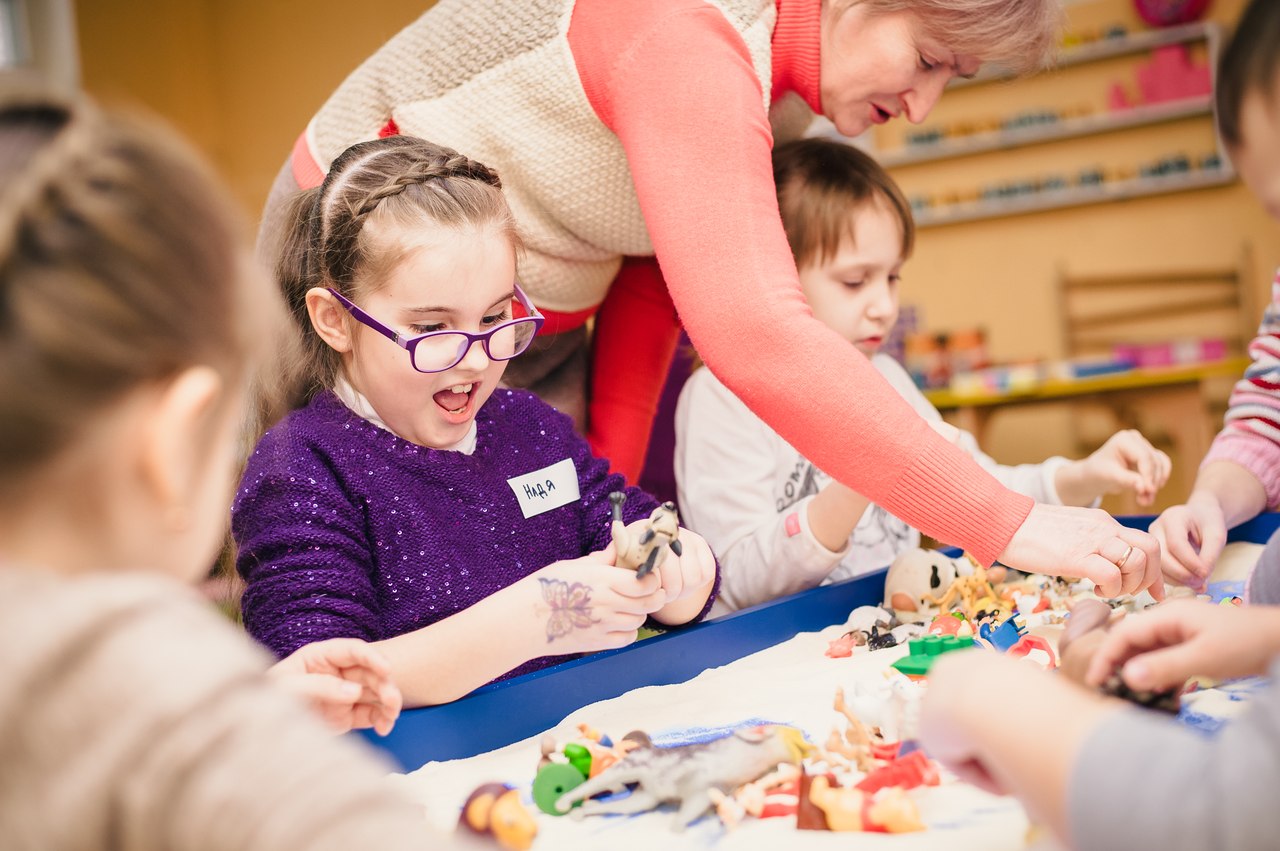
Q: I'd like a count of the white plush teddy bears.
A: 0